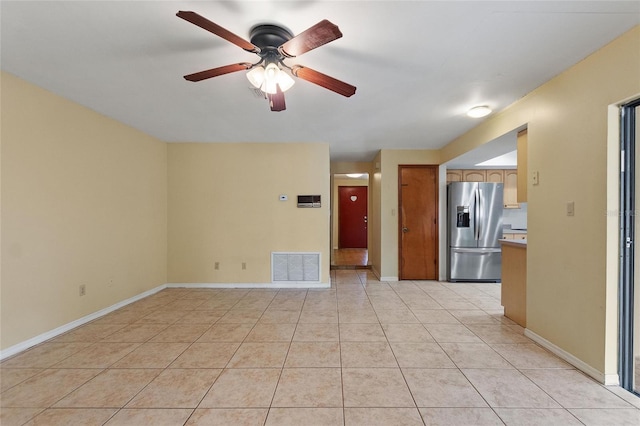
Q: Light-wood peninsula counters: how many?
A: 1